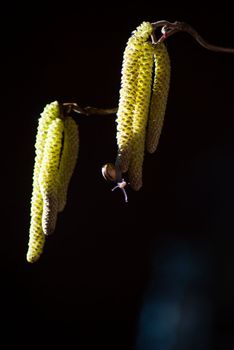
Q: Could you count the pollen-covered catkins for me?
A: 6